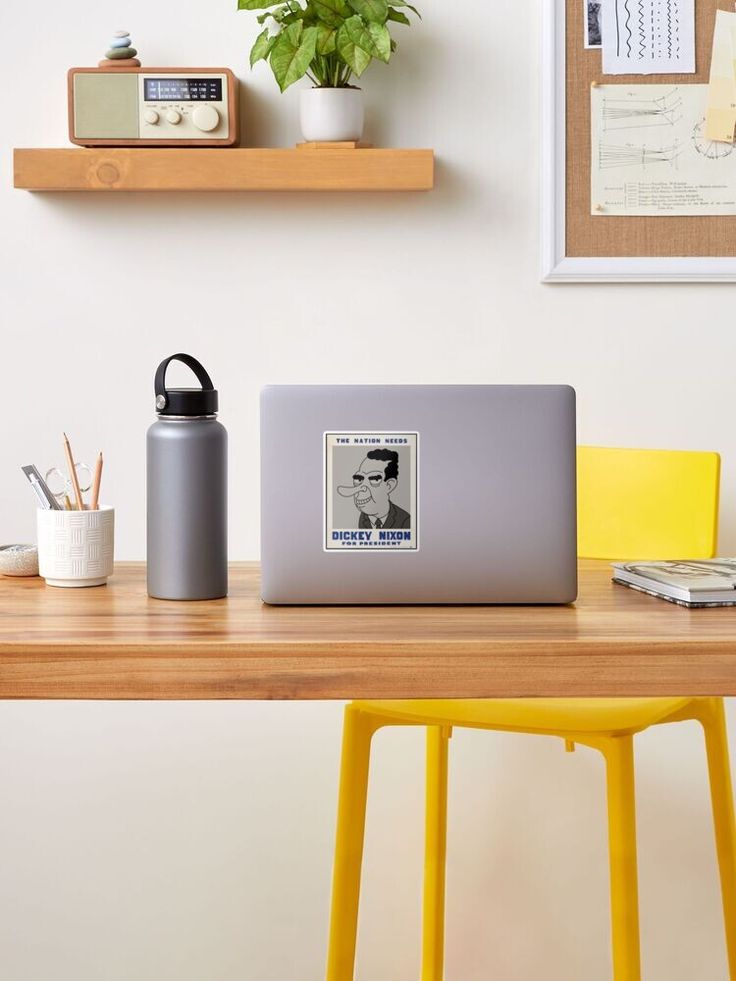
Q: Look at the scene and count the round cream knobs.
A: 3